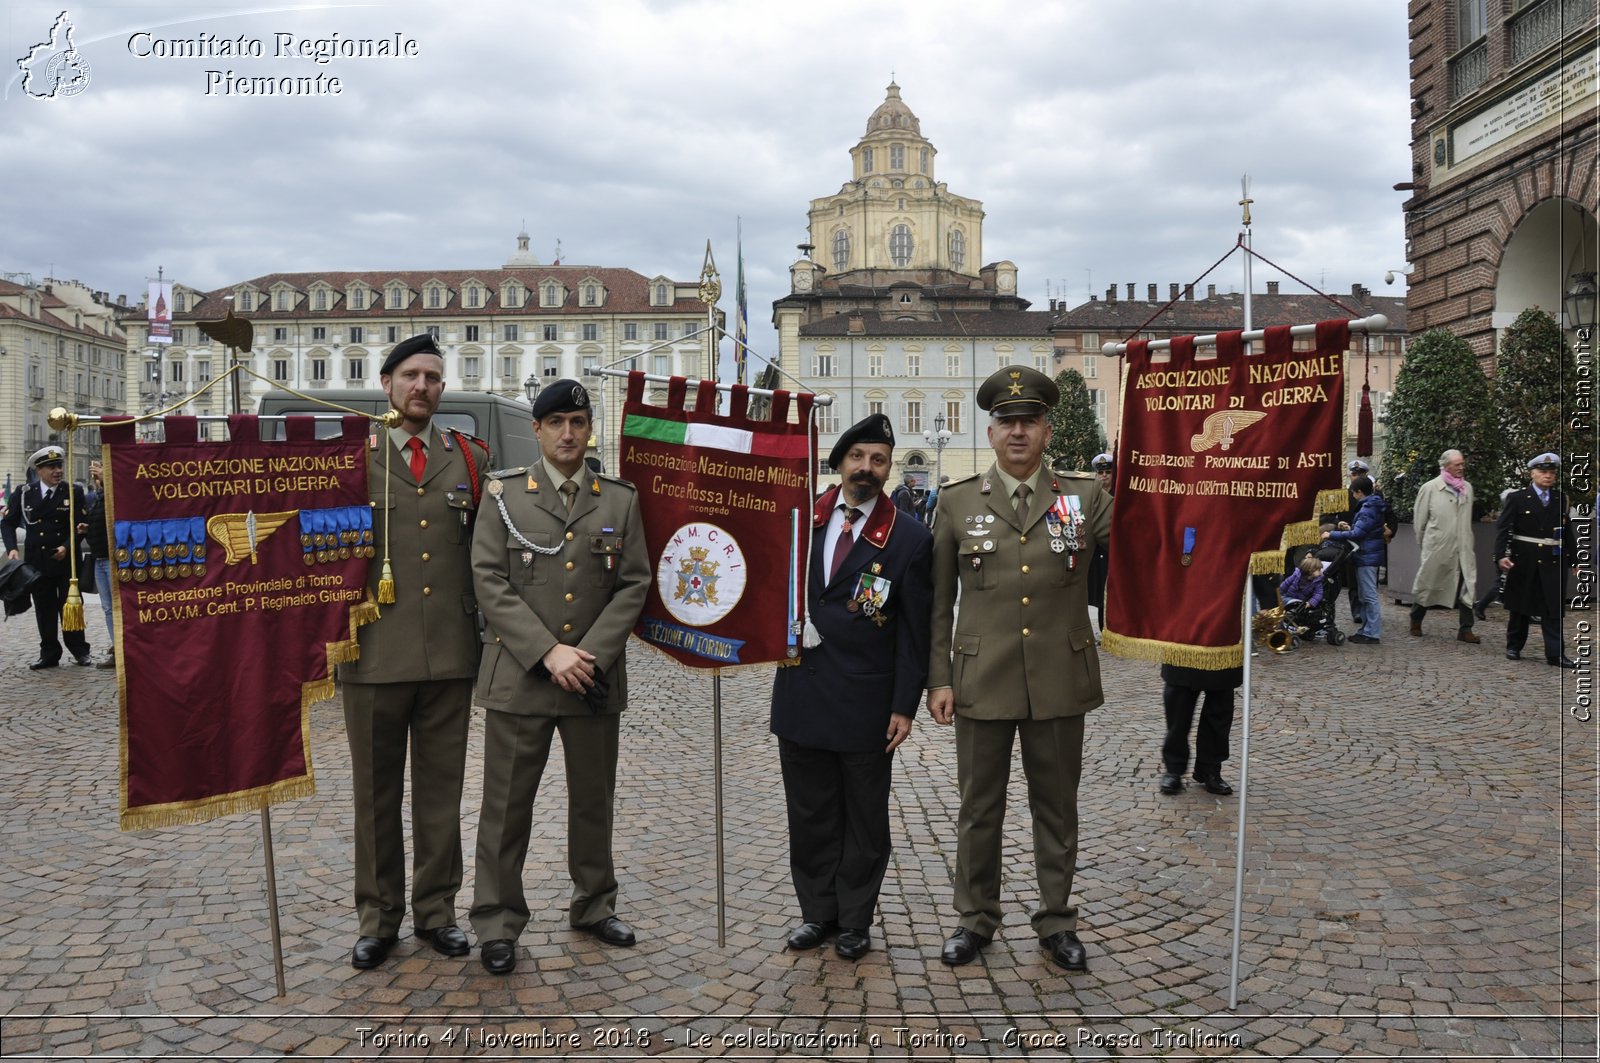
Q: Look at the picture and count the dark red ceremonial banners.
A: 3